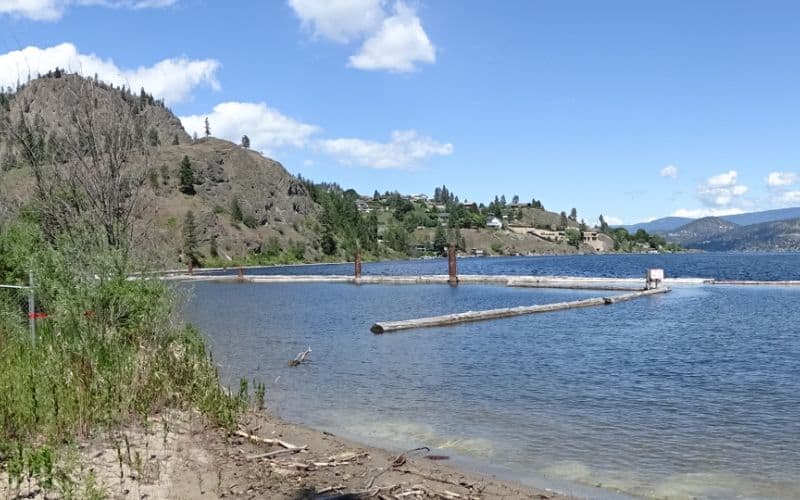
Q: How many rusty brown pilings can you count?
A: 4